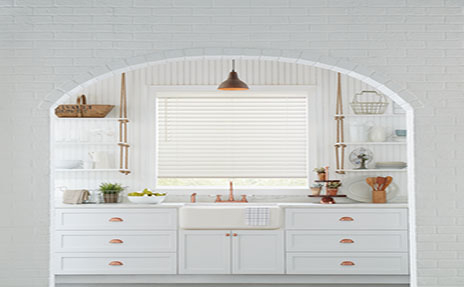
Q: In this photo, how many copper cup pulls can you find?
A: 6